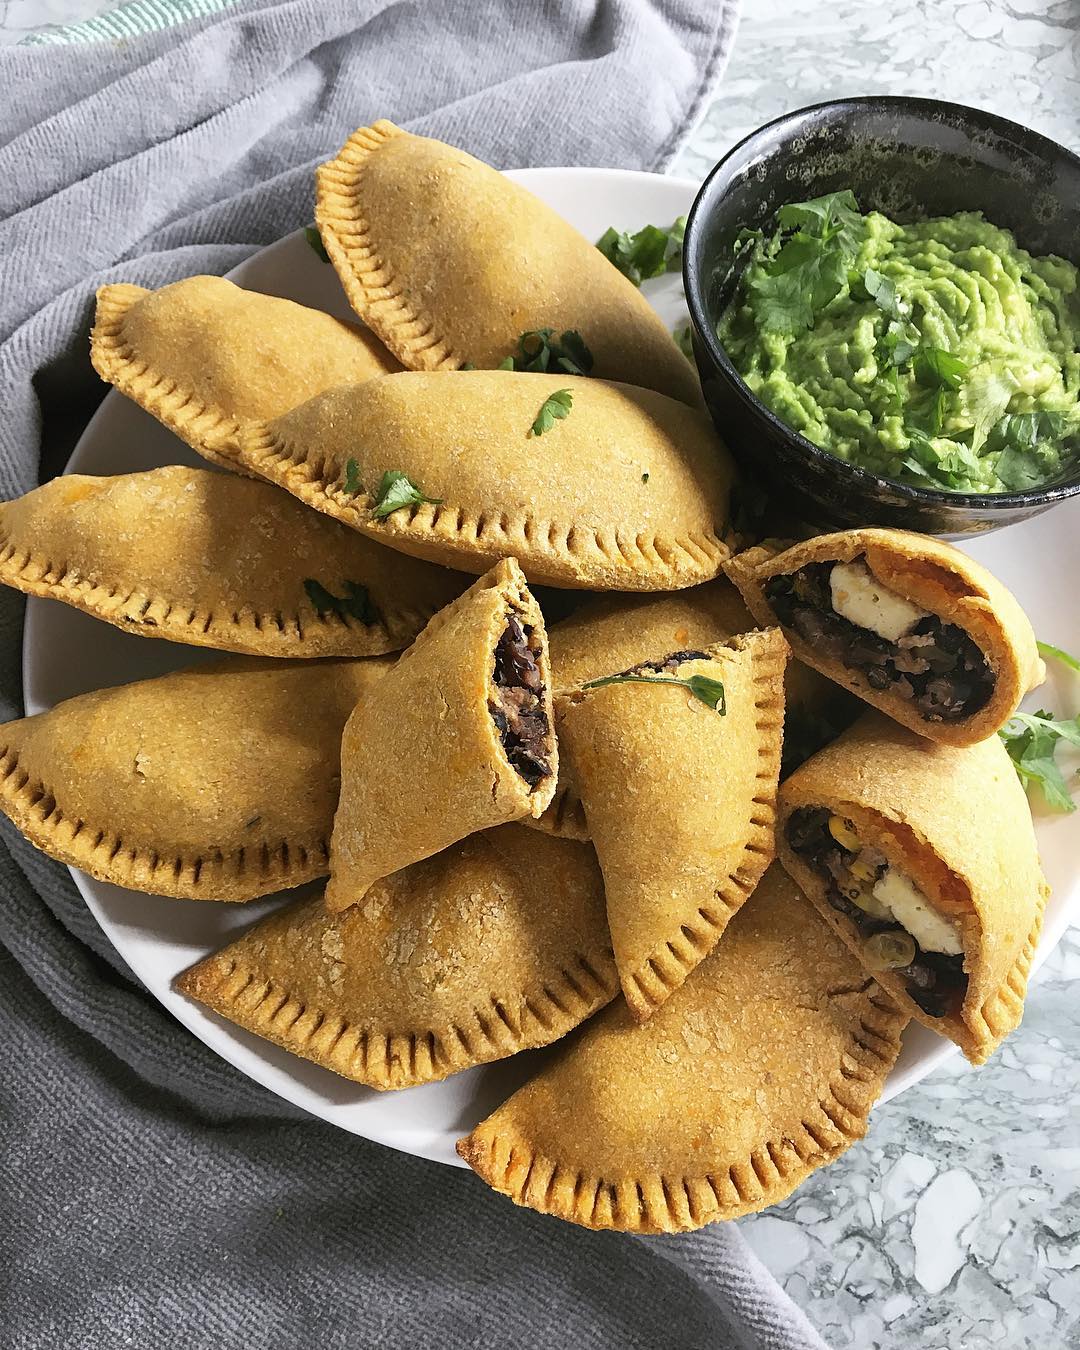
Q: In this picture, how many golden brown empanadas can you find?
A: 12